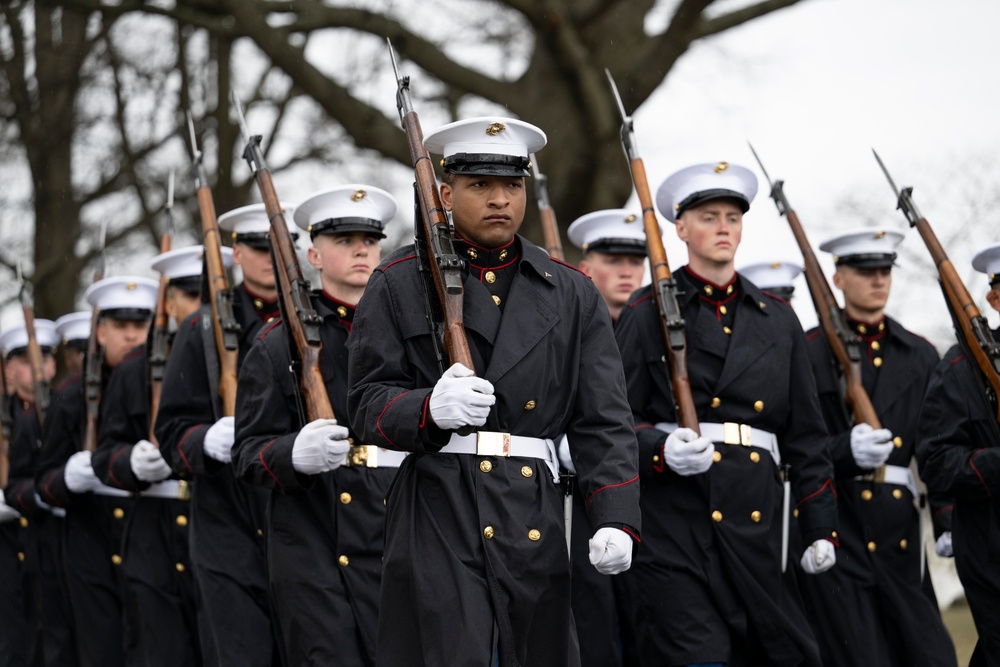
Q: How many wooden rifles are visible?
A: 11